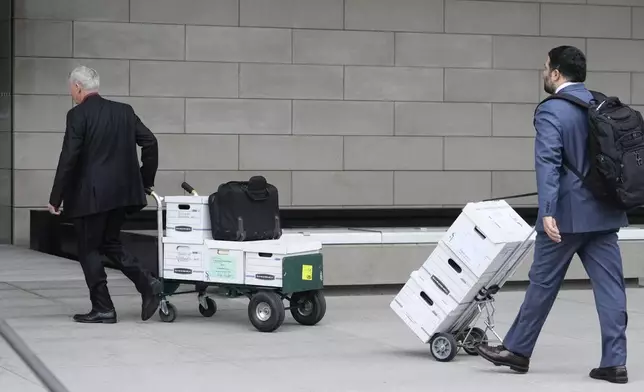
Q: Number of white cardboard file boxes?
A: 7